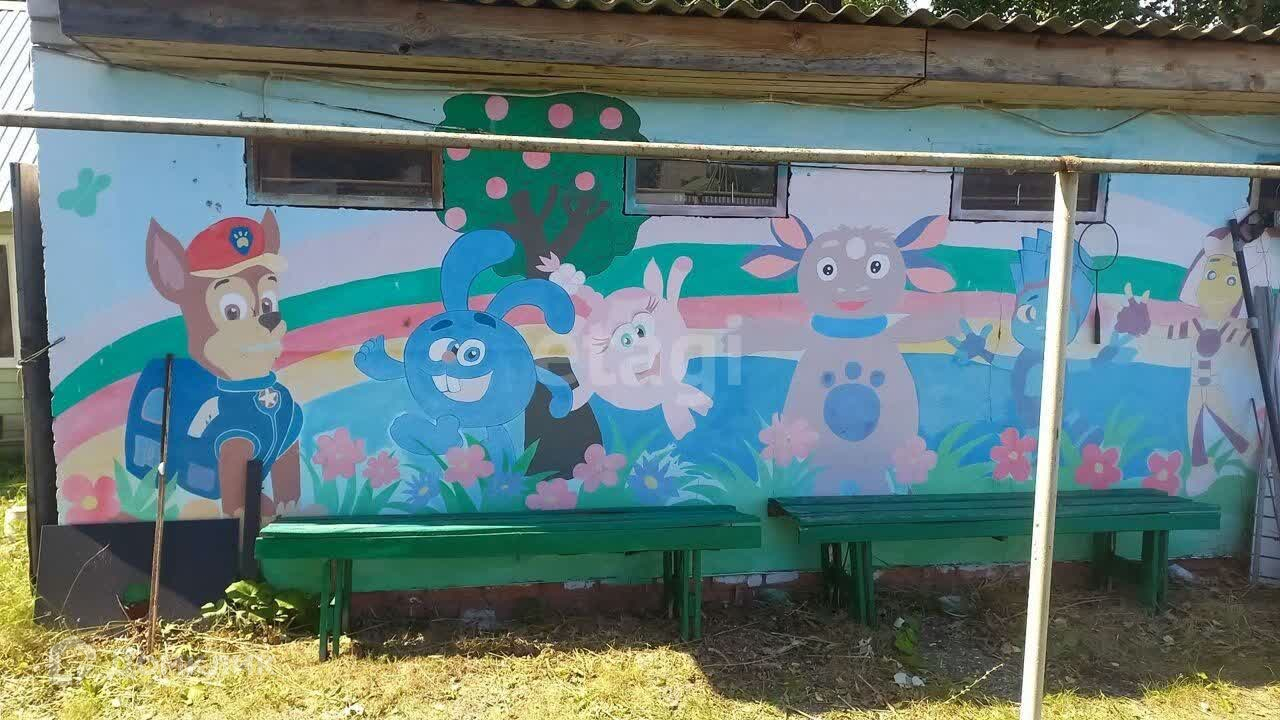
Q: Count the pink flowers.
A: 11